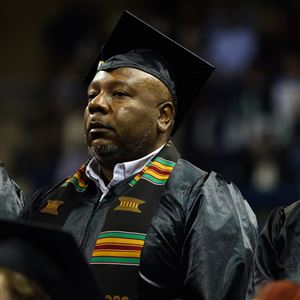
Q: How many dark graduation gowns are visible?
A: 3